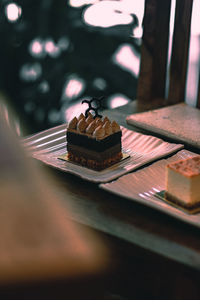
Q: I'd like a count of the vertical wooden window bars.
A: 2